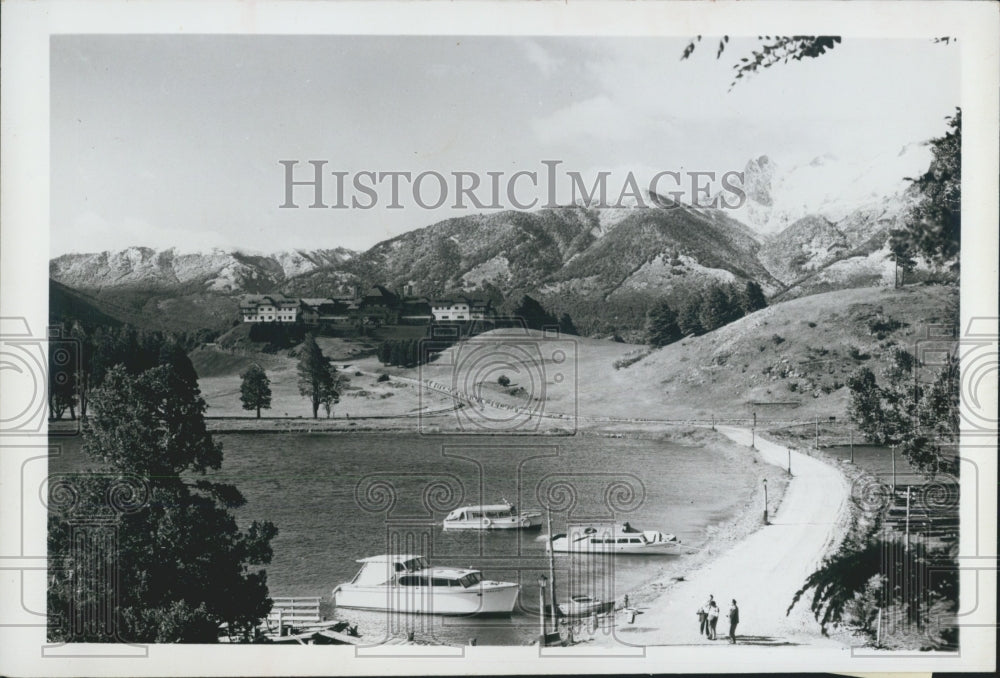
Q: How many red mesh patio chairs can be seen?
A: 0